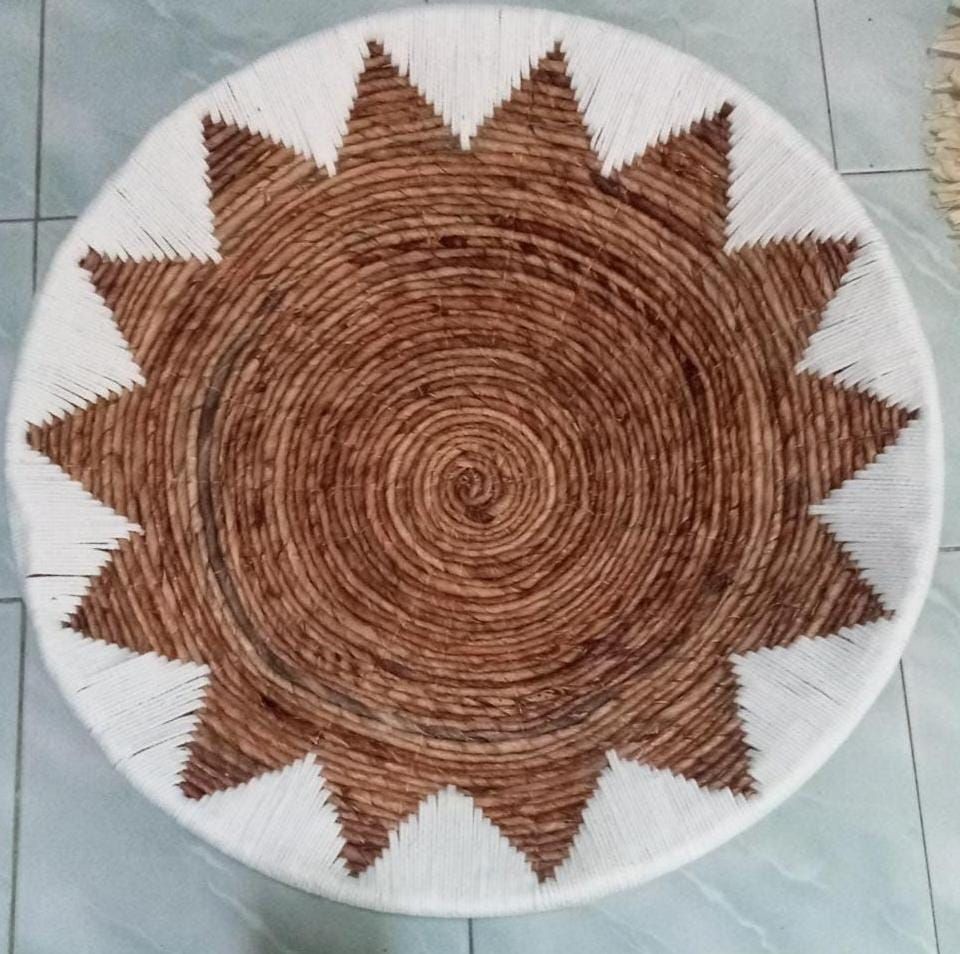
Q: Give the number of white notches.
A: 14